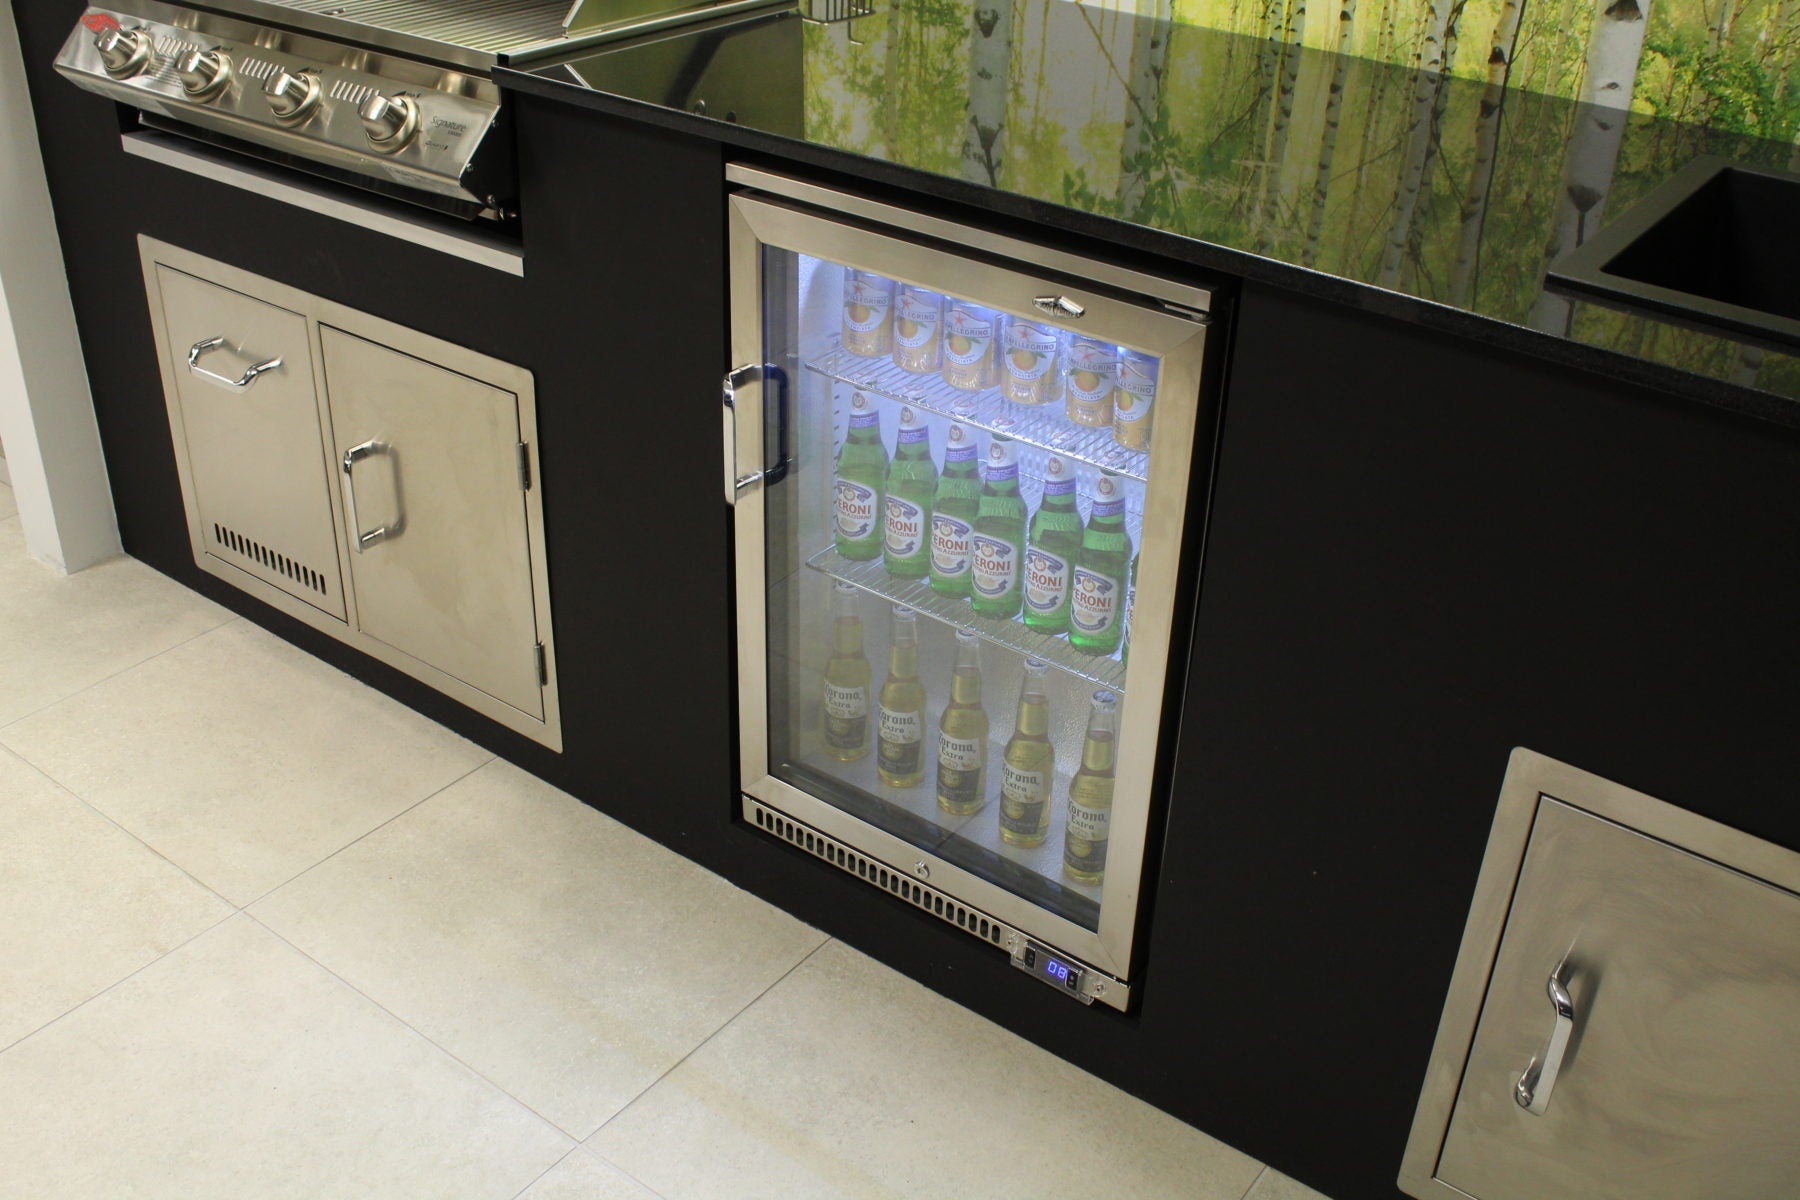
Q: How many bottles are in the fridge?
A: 12